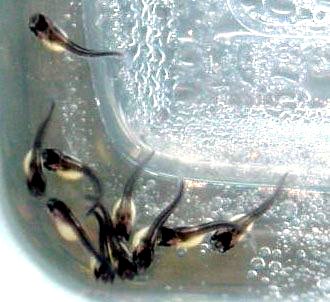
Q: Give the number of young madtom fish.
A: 10